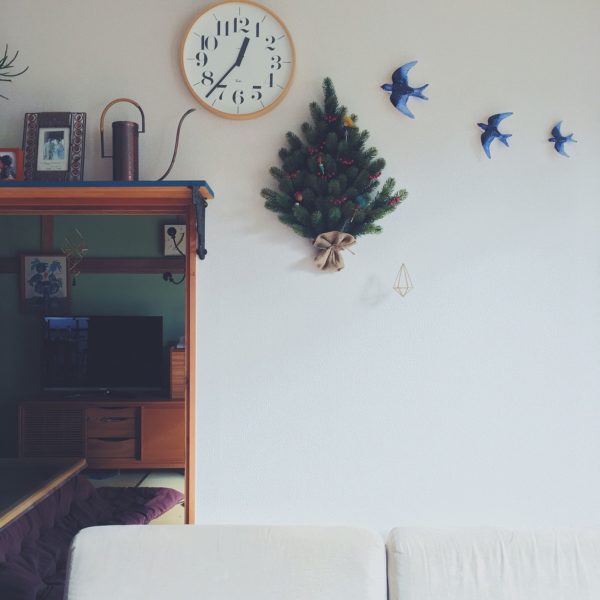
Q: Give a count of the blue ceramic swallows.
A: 3